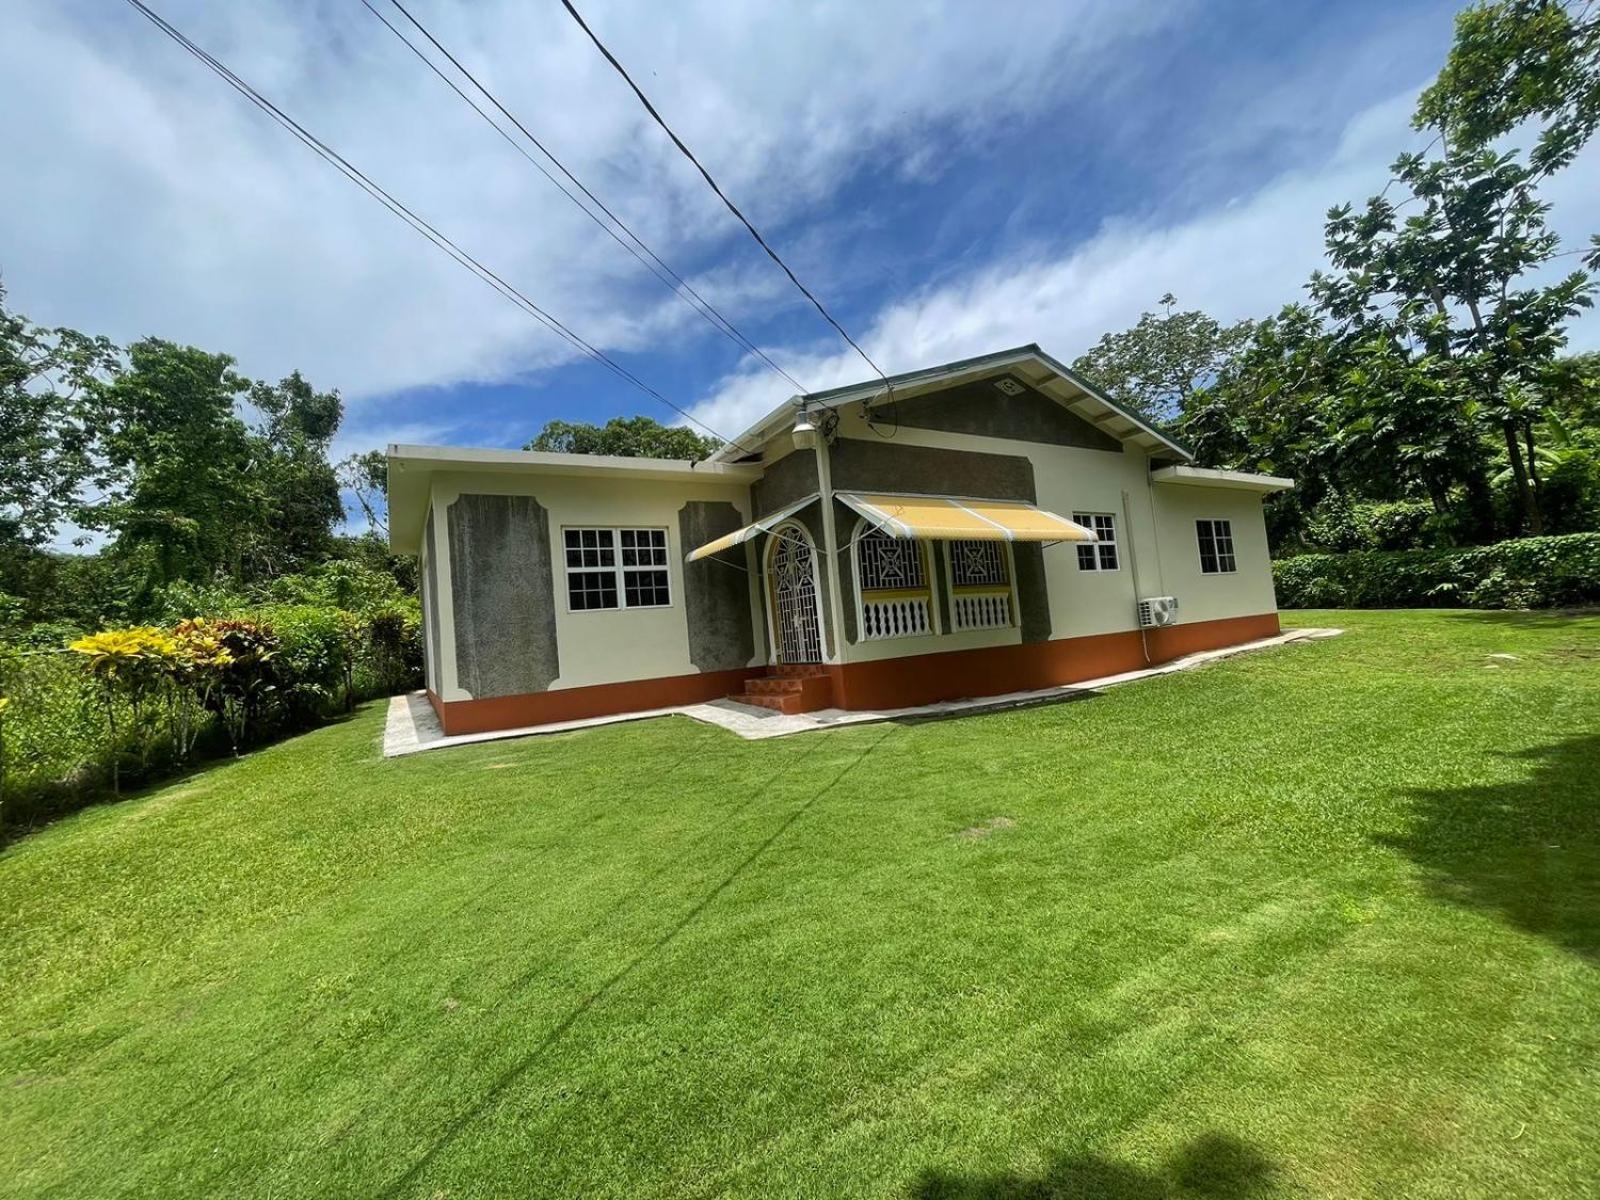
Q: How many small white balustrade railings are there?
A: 2